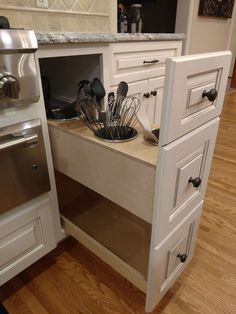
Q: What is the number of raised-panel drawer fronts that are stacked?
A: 3